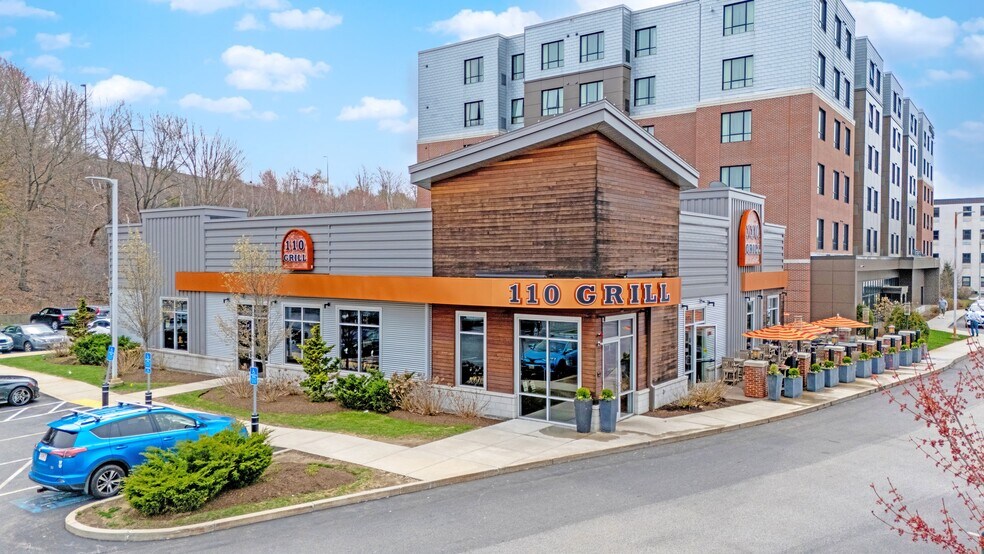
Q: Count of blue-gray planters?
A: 13